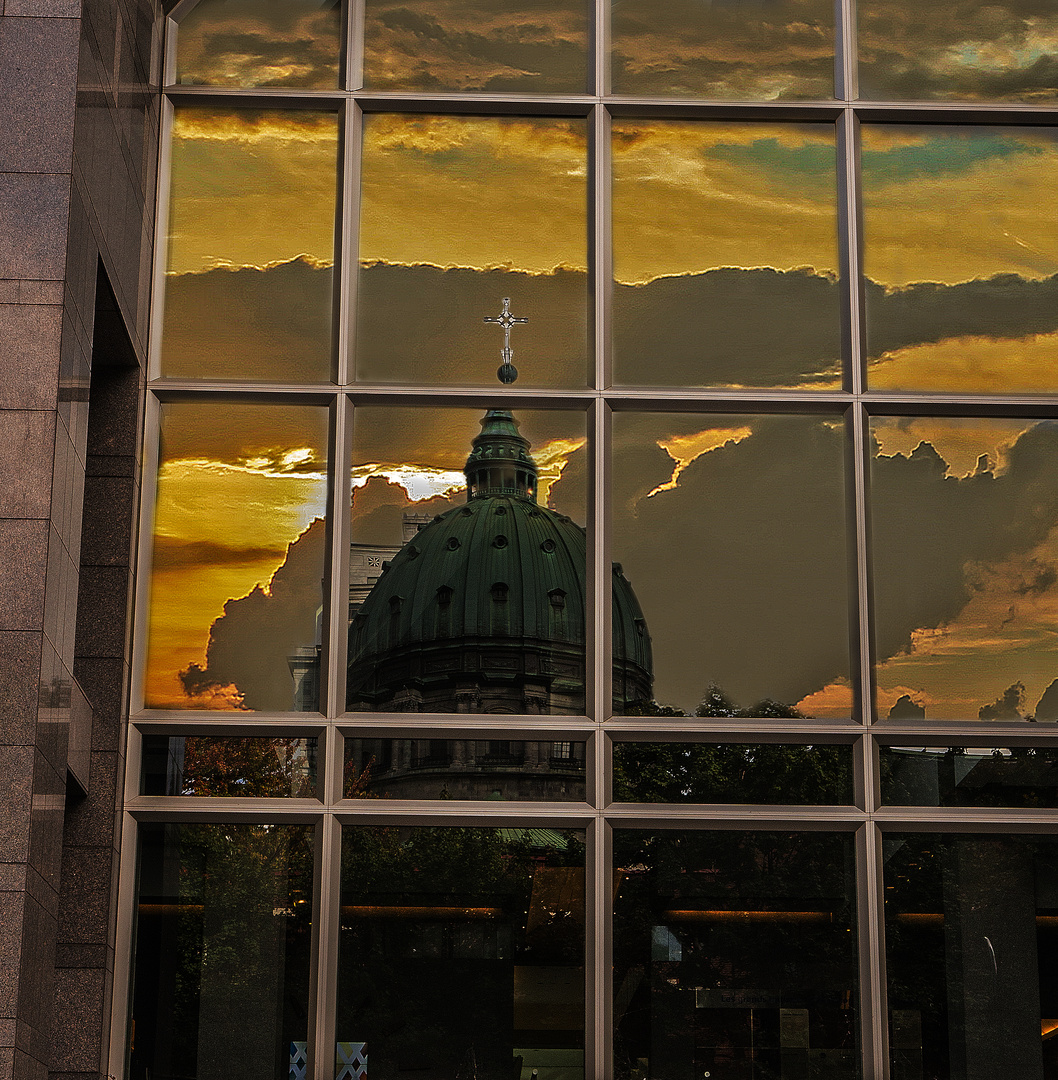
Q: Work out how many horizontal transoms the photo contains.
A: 4